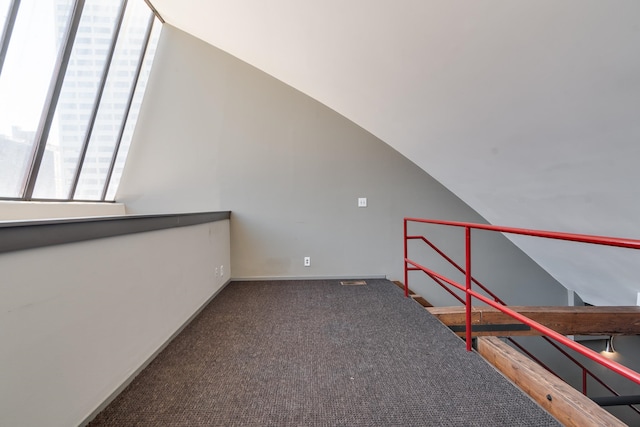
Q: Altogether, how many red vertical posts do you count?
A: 3